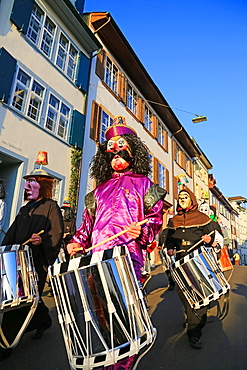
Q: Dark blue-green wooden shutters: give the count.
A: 4